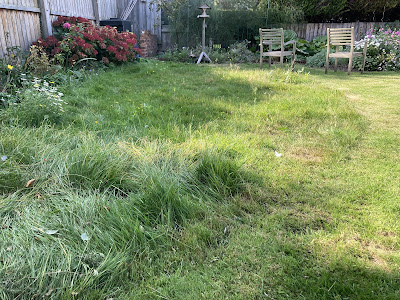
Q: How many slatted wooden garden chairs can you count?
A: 2